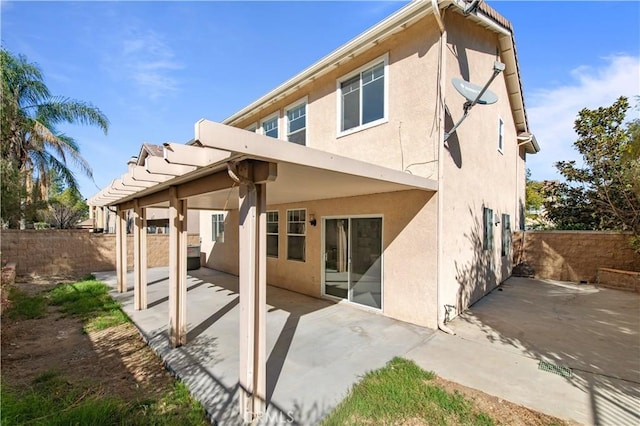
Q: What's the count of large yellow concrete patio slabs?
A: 0